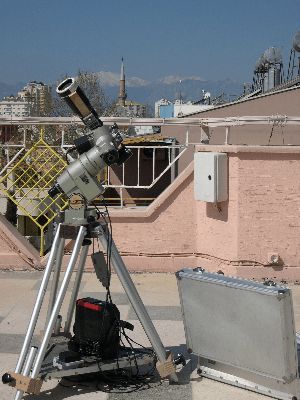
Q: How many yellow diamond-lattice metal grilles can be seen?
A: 1